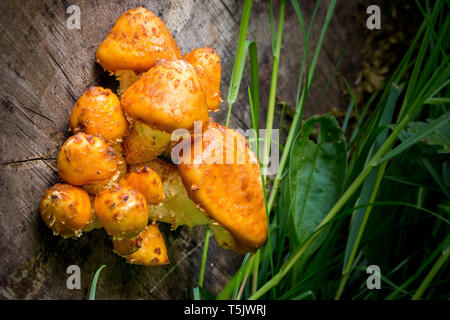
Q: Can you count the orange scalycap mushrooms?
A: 10